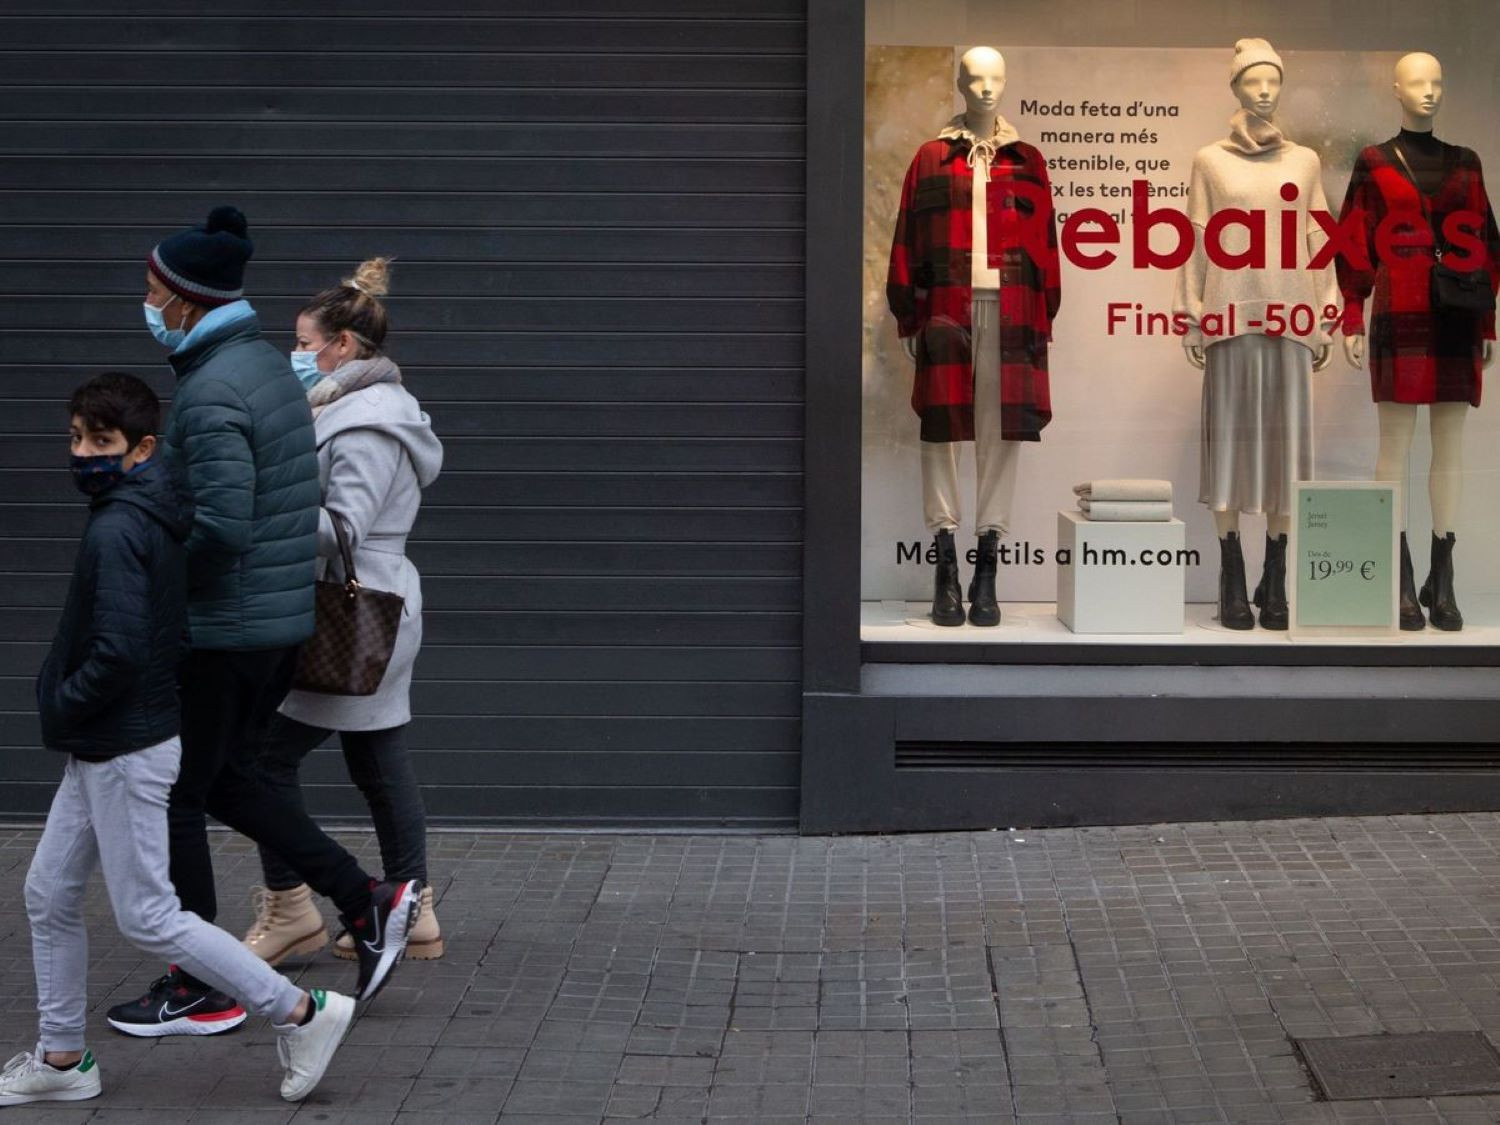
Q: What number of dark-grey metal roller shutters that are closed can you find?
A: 1